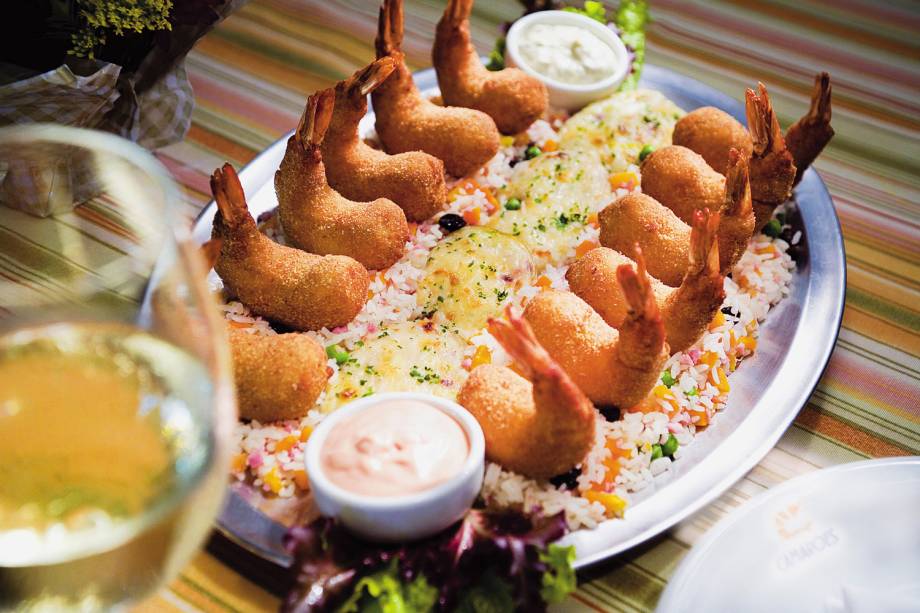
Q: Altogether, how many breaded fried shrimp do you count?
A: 12